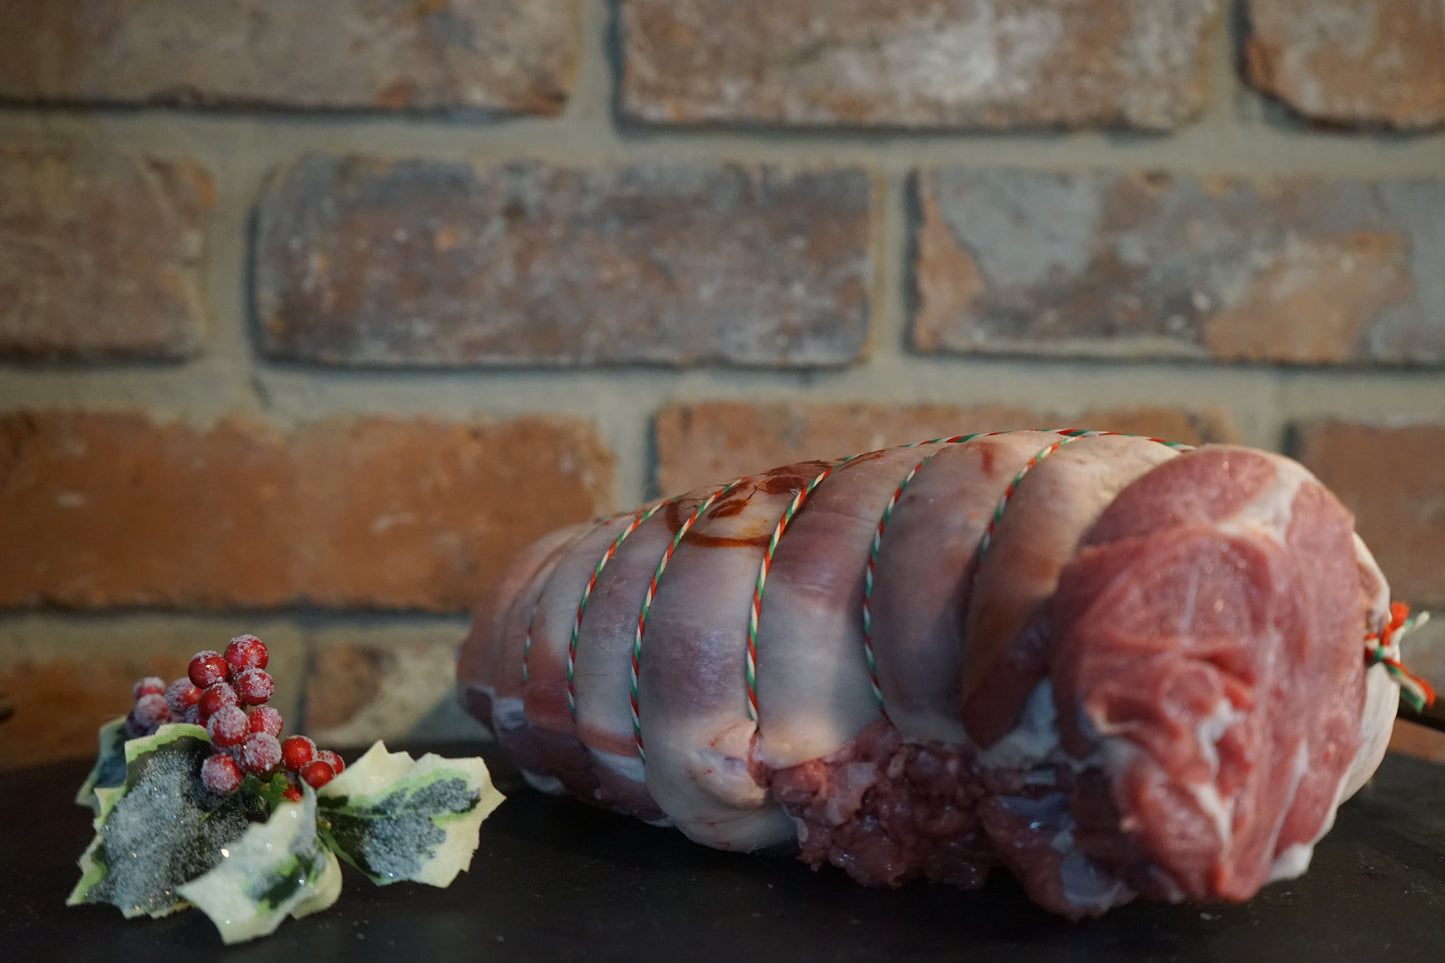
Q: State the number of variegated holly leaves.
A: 4